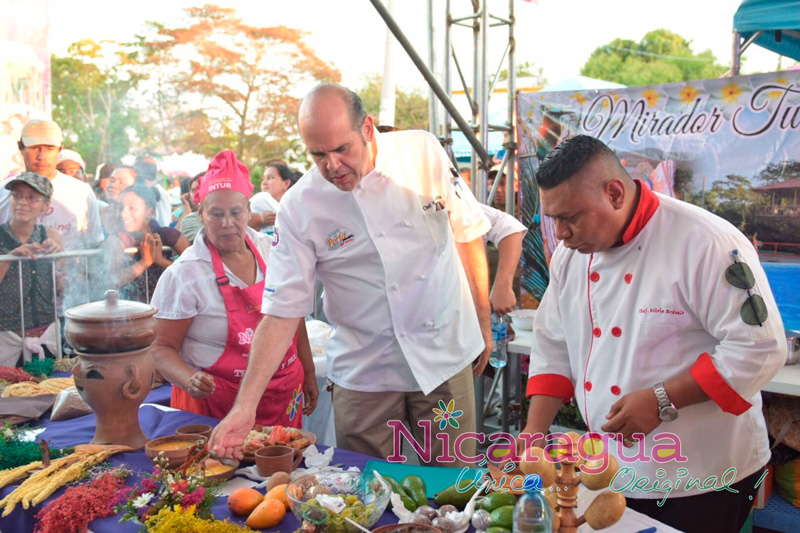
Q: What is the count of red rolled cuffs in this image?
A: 2